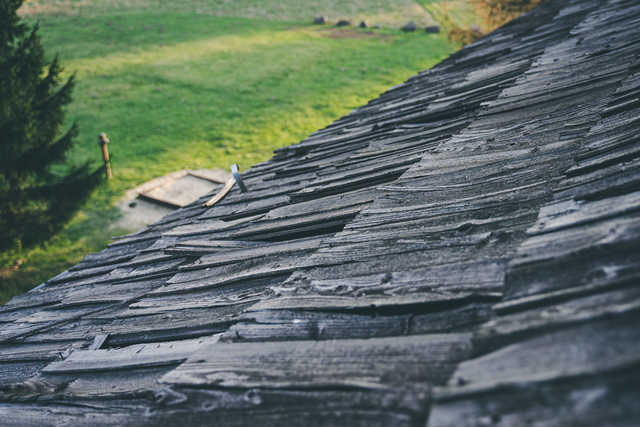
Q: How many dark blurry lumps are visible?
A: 5